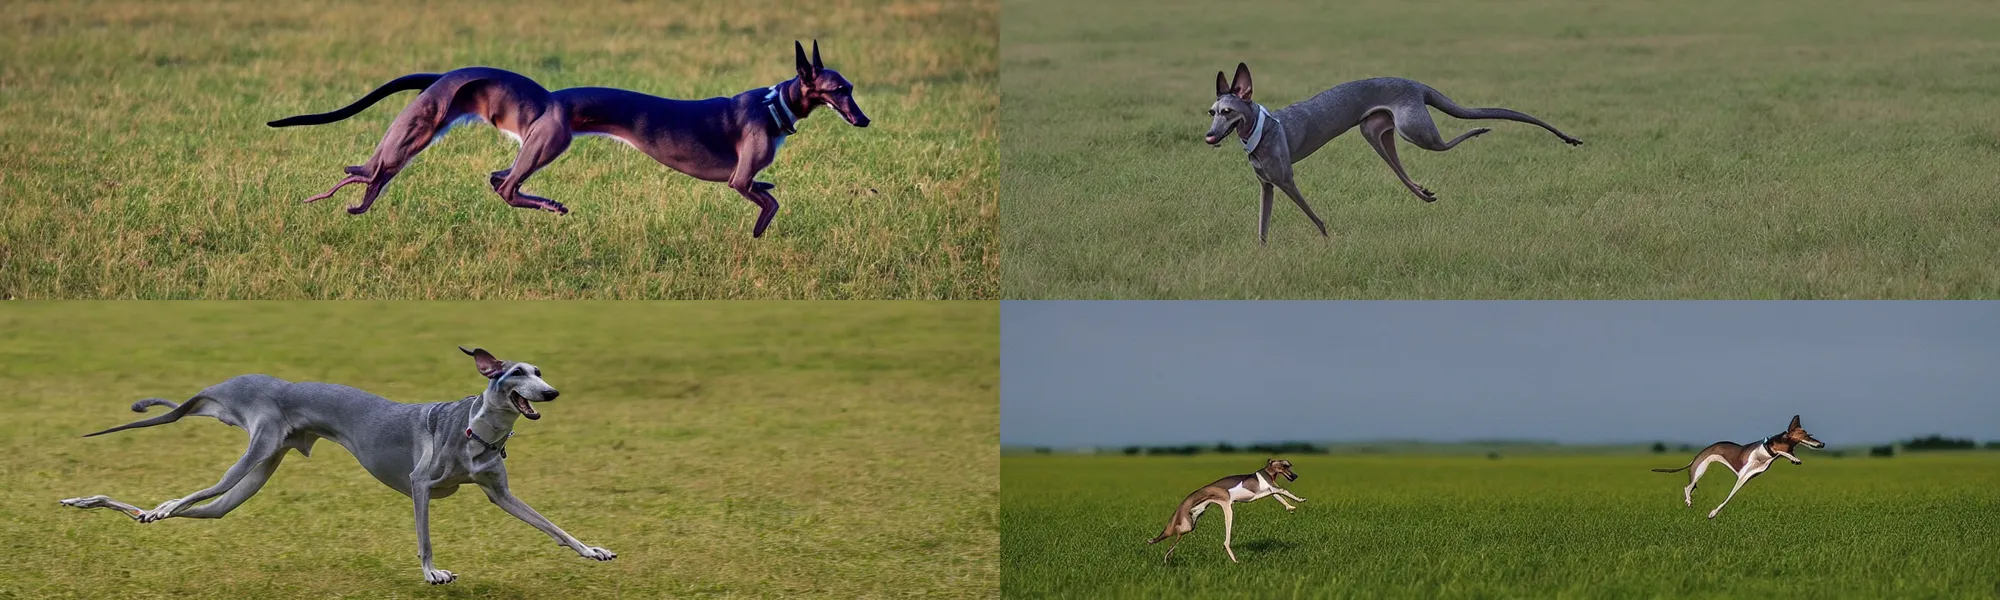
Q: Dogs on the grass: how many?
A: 5